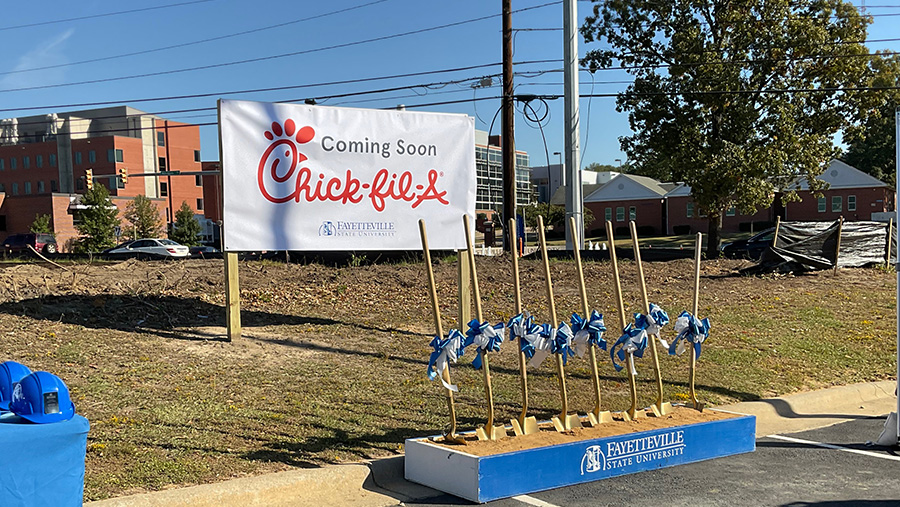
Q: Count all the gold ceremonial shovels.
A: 8